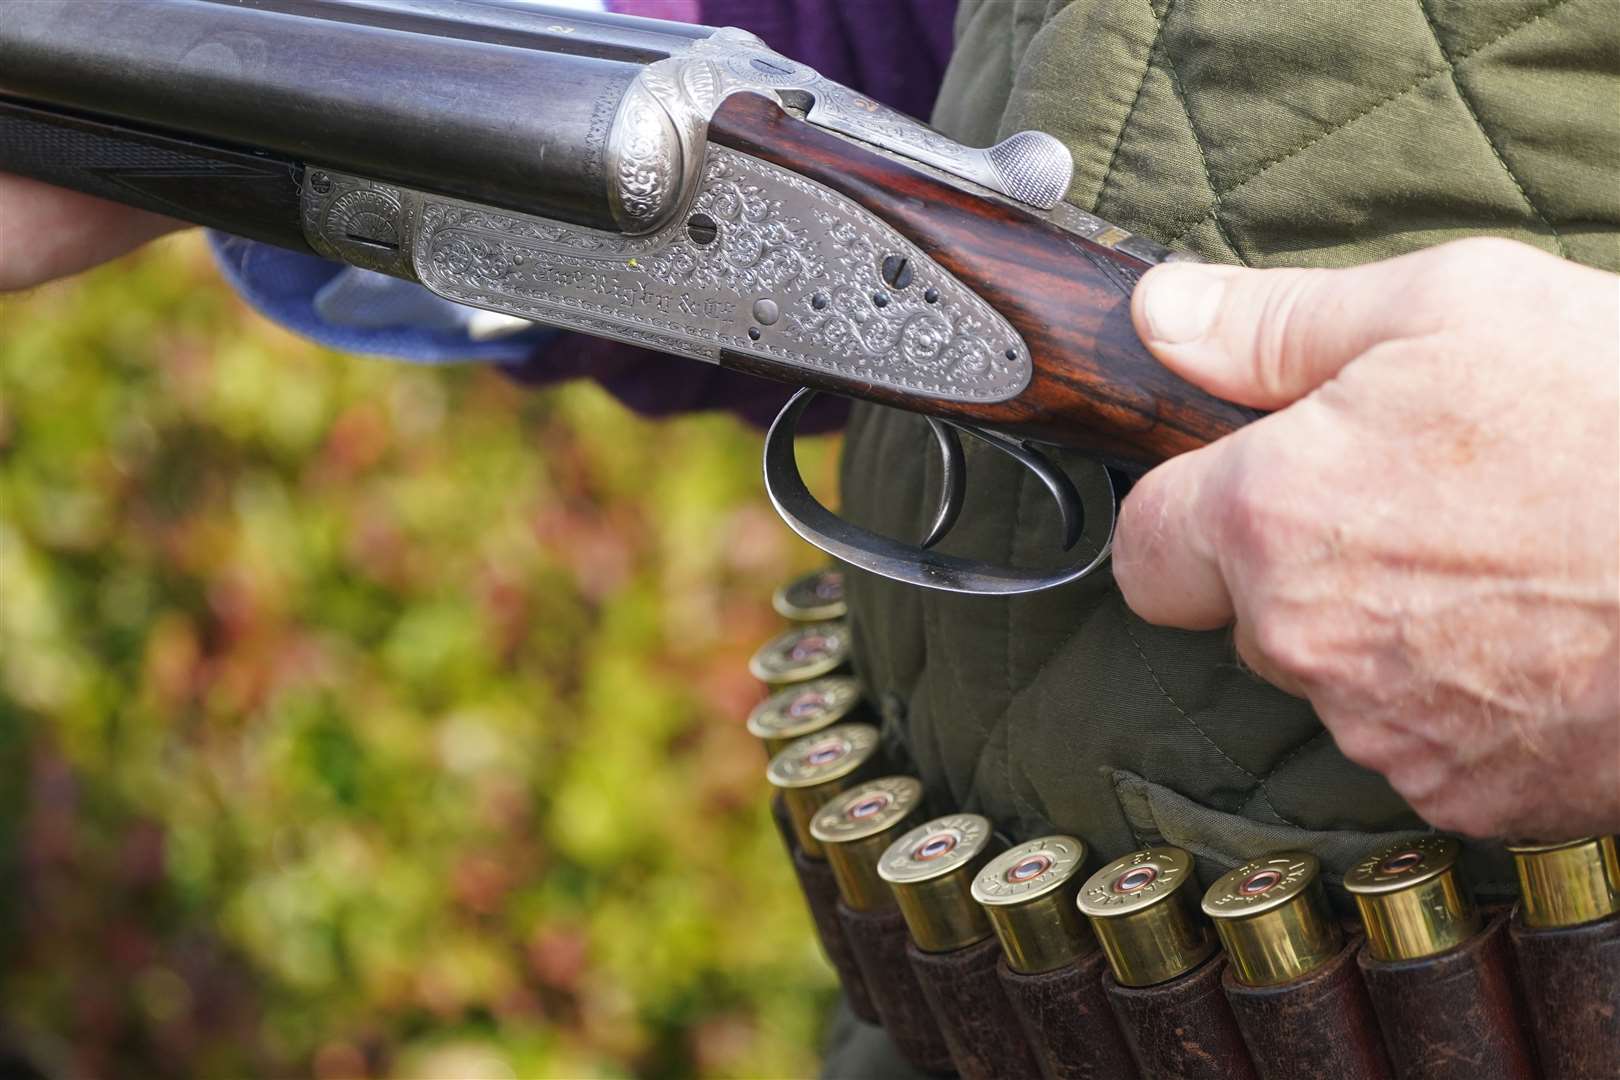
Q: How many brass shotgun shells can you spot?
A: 11